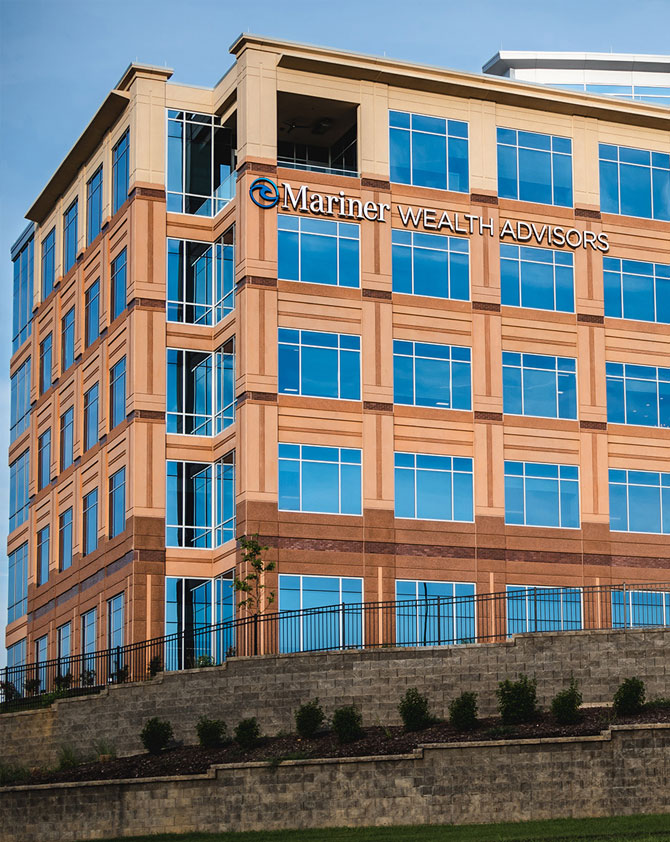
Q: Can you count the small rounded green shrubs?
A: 10